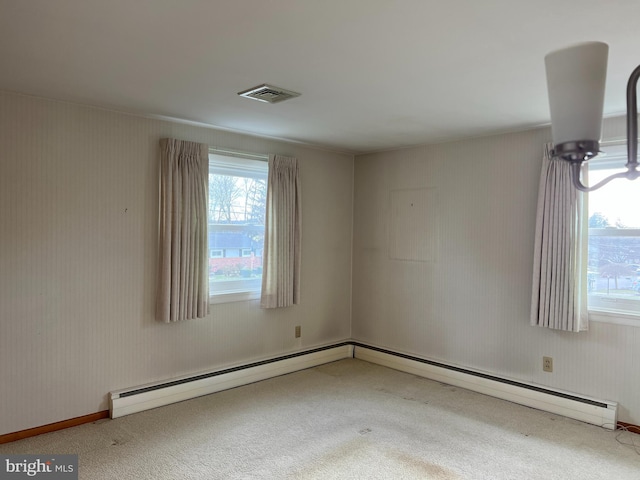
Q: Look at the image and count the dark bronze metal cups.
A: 1